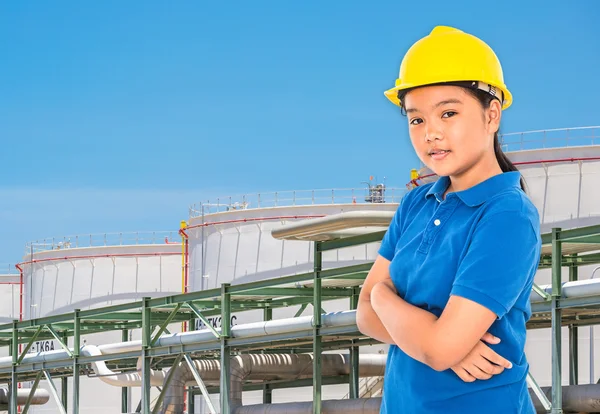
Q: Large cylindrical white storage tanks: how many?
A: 4